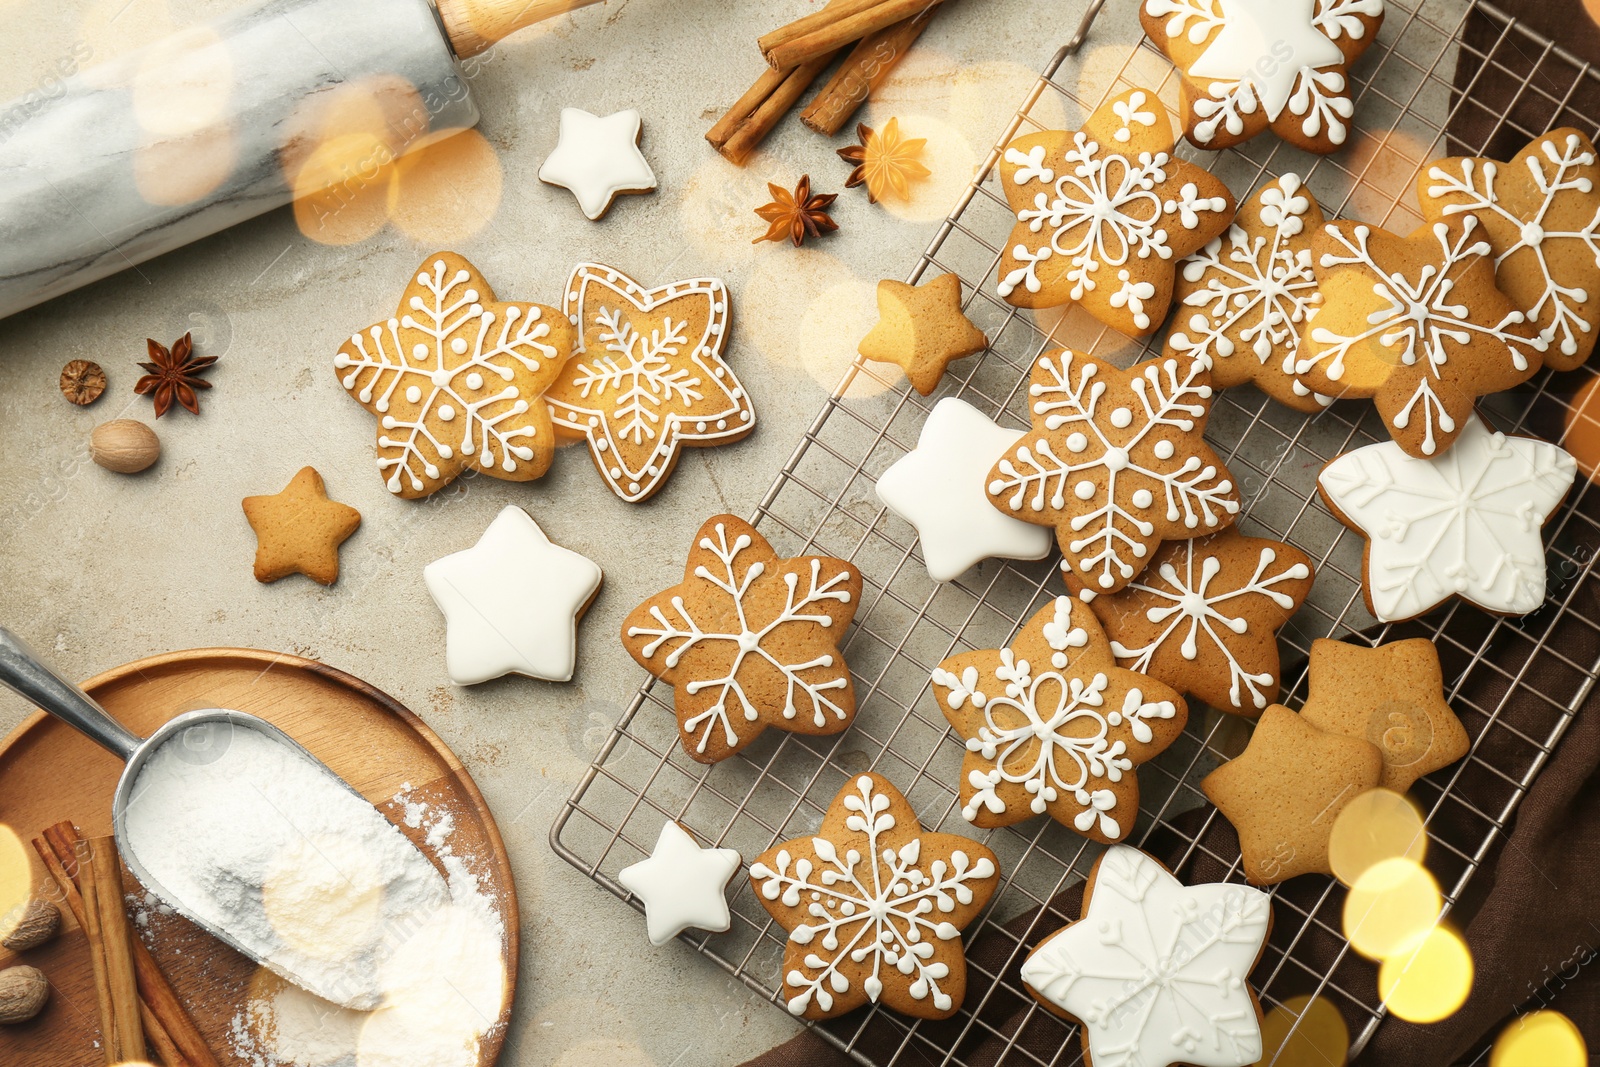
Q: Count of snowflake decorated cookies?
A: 14